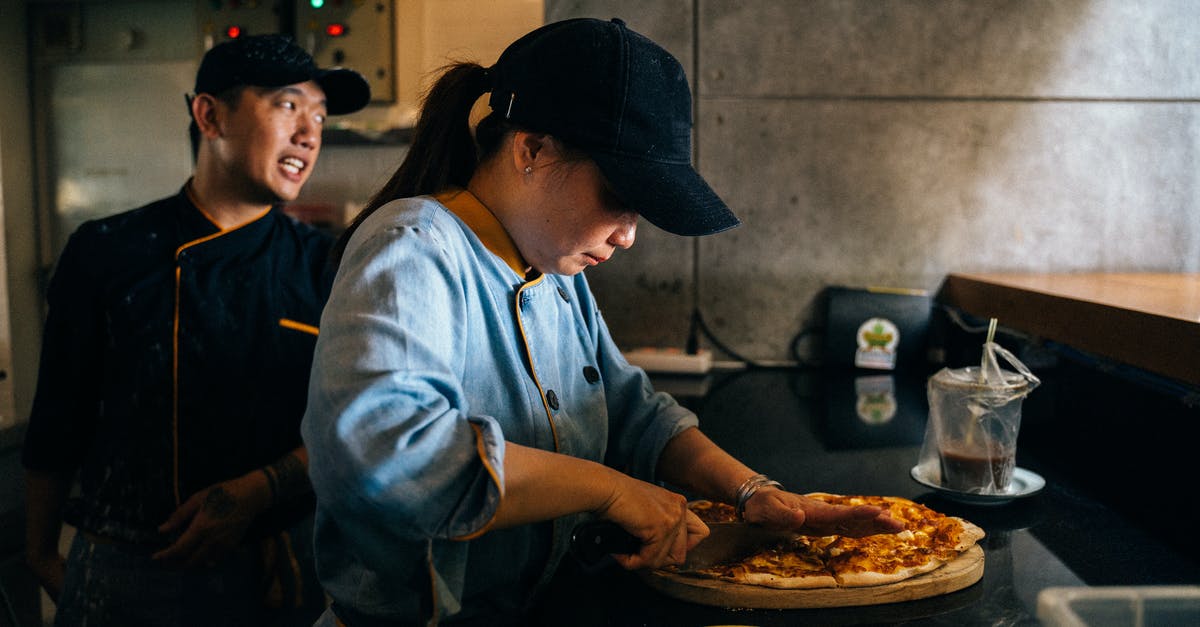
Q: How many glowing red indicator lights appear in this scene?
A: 2